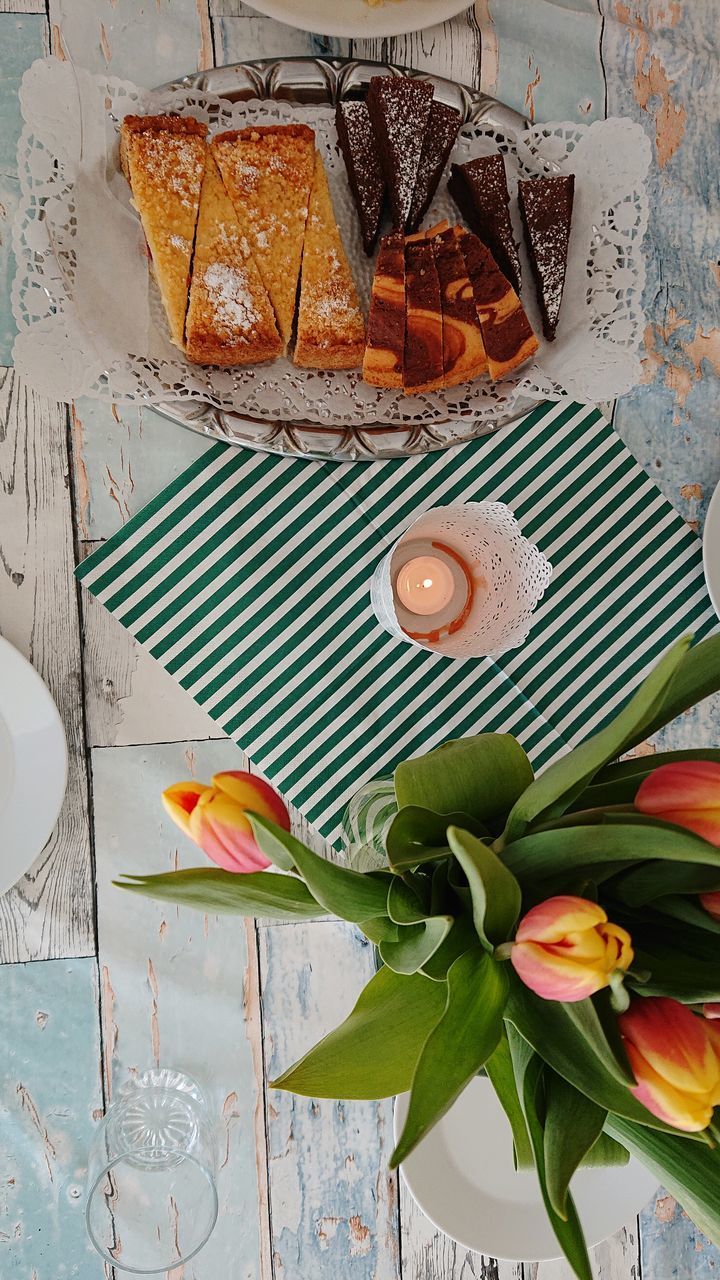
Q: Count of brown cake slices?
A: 5